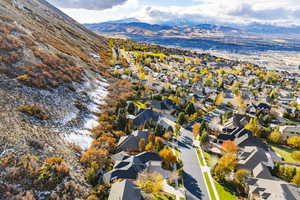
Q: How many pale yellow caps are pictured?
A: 0